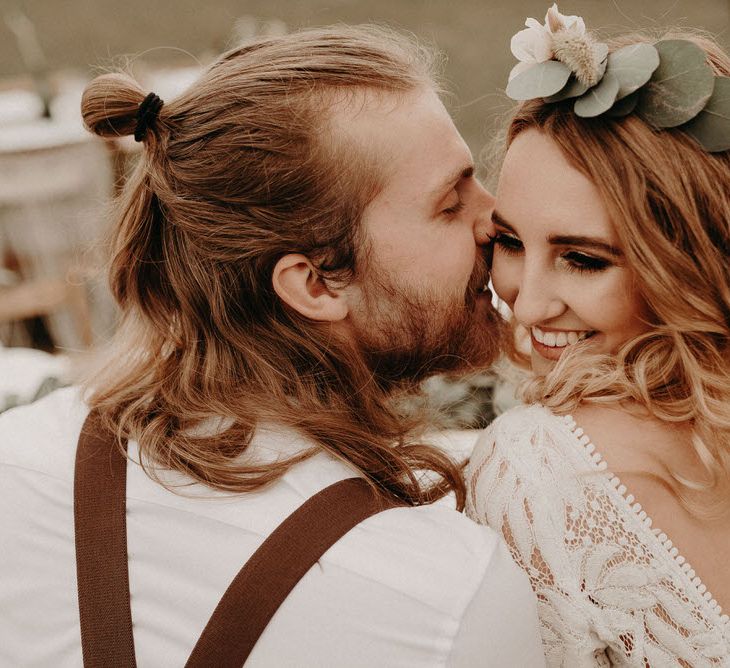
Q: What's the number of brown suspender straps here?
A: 2